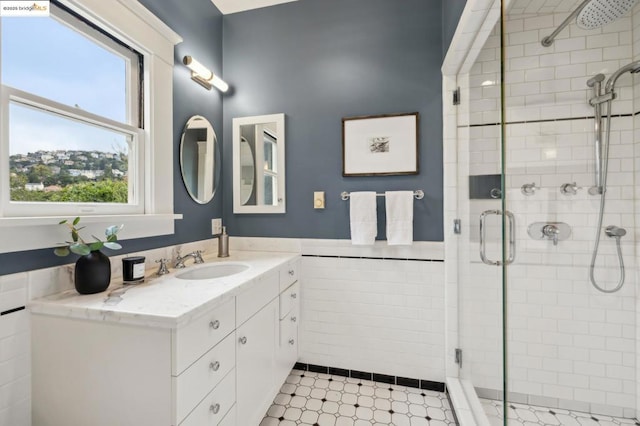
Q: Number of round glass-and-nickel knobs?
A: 8